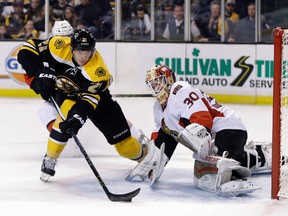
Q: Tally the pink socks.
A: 0